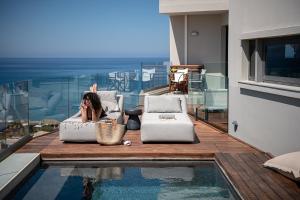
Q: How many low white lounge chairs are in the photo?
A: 2